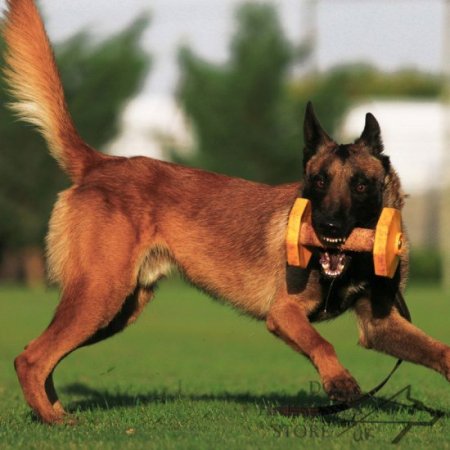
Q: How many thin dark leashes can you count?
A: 1